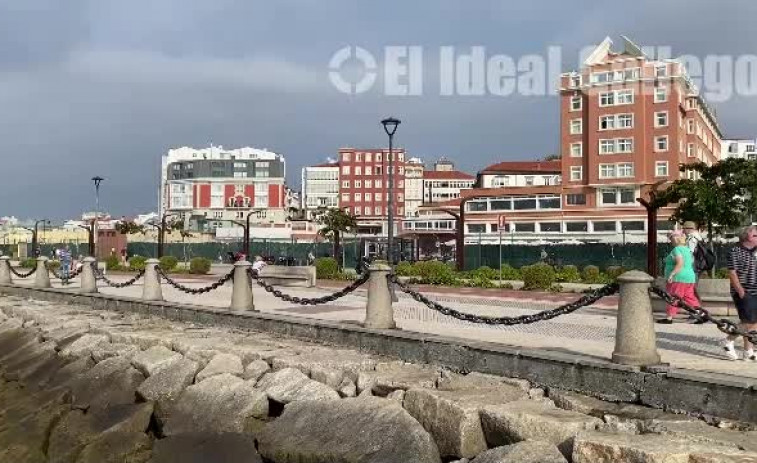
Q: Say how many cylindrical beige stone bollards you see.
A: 7